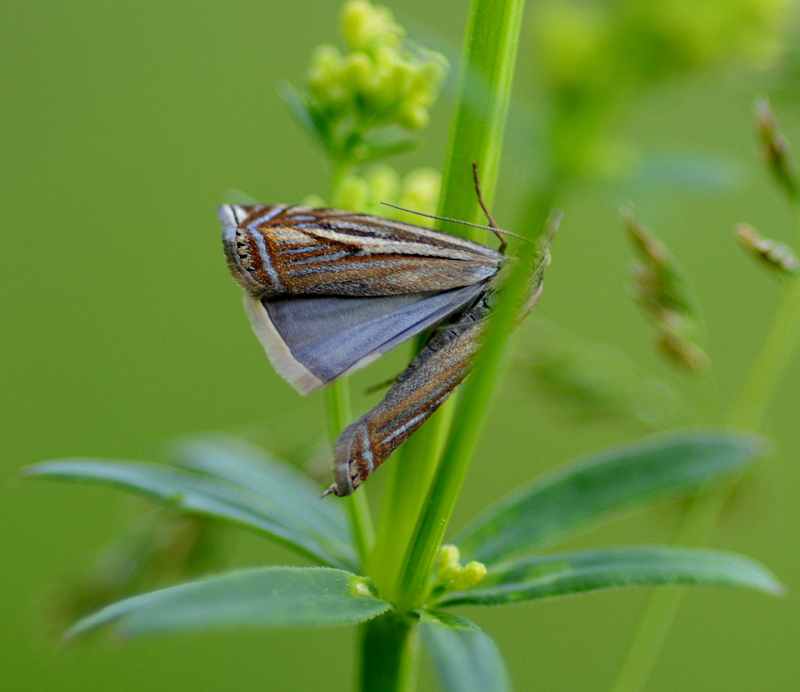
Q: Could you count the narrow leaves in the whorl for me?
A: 6